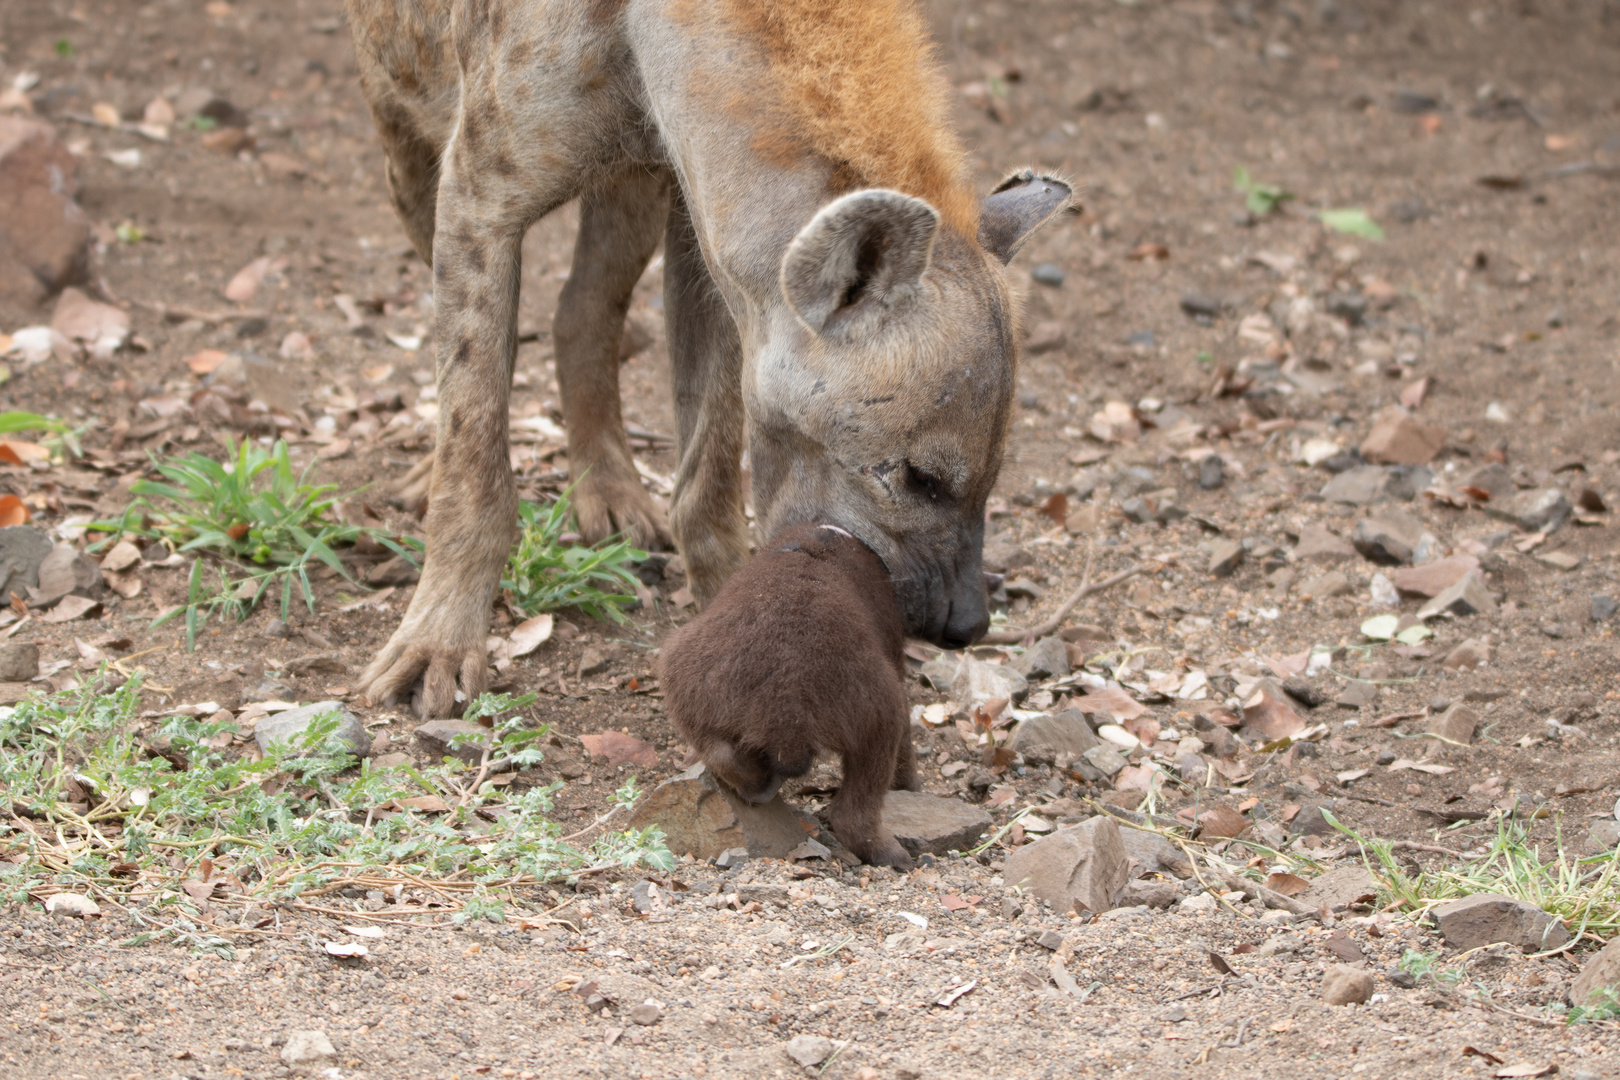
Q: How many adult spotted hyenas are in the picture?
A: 1